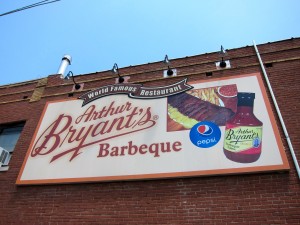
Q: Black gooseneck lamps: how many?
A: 4